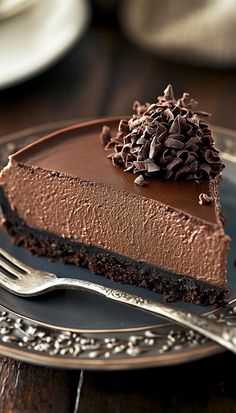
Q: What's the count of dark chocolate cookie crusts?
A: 1